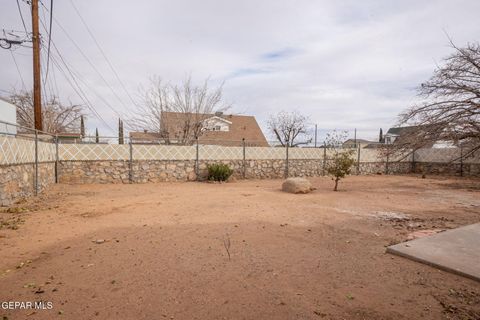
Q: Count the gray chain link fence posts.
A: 11